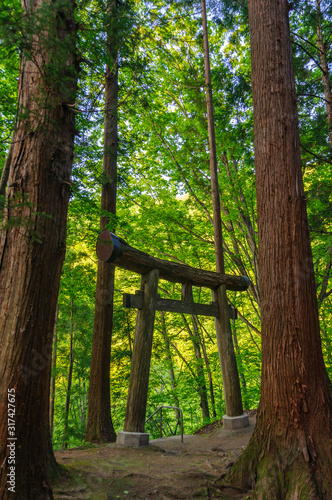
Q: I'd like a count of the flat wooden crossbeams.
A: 1